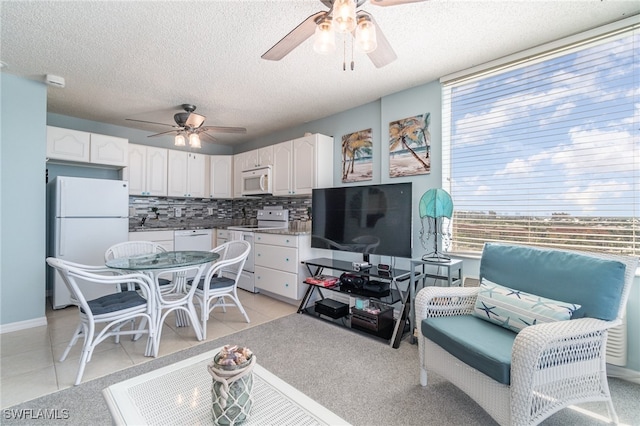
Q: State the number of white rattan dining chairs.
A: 3